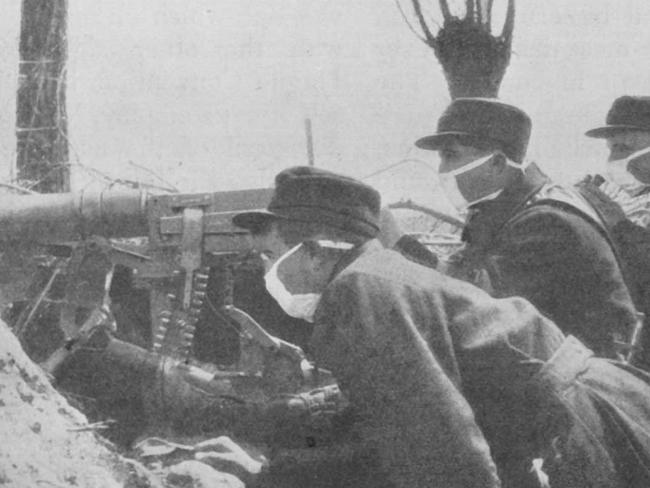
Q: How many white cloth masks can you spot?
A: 3